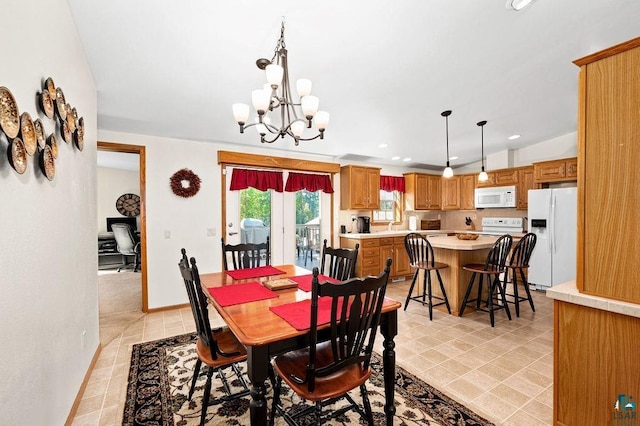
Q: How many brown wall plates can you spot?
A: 14